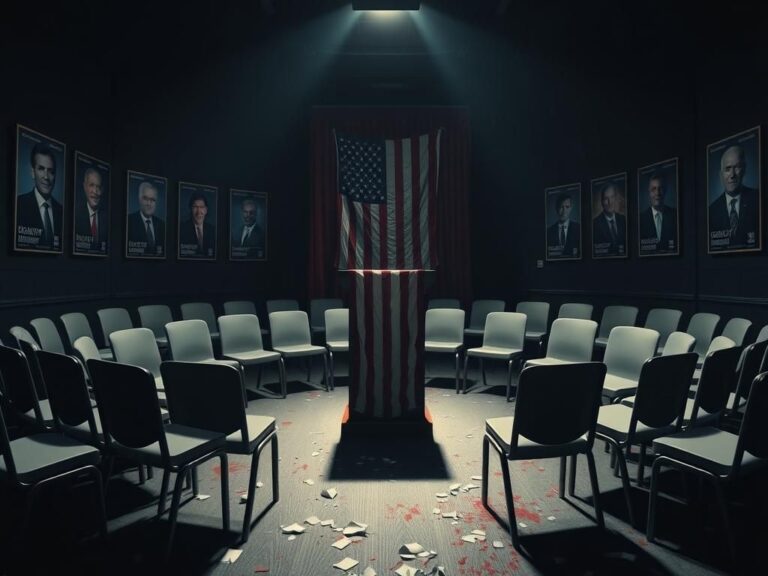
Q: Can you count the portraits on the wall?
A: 9